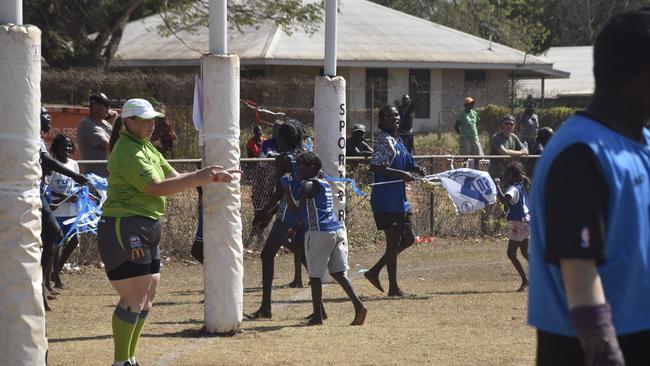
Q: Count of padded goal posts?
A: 3